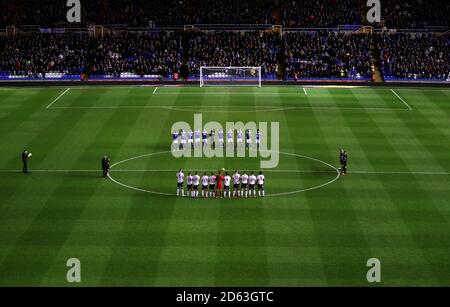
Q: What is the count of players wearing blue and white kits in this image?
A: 10